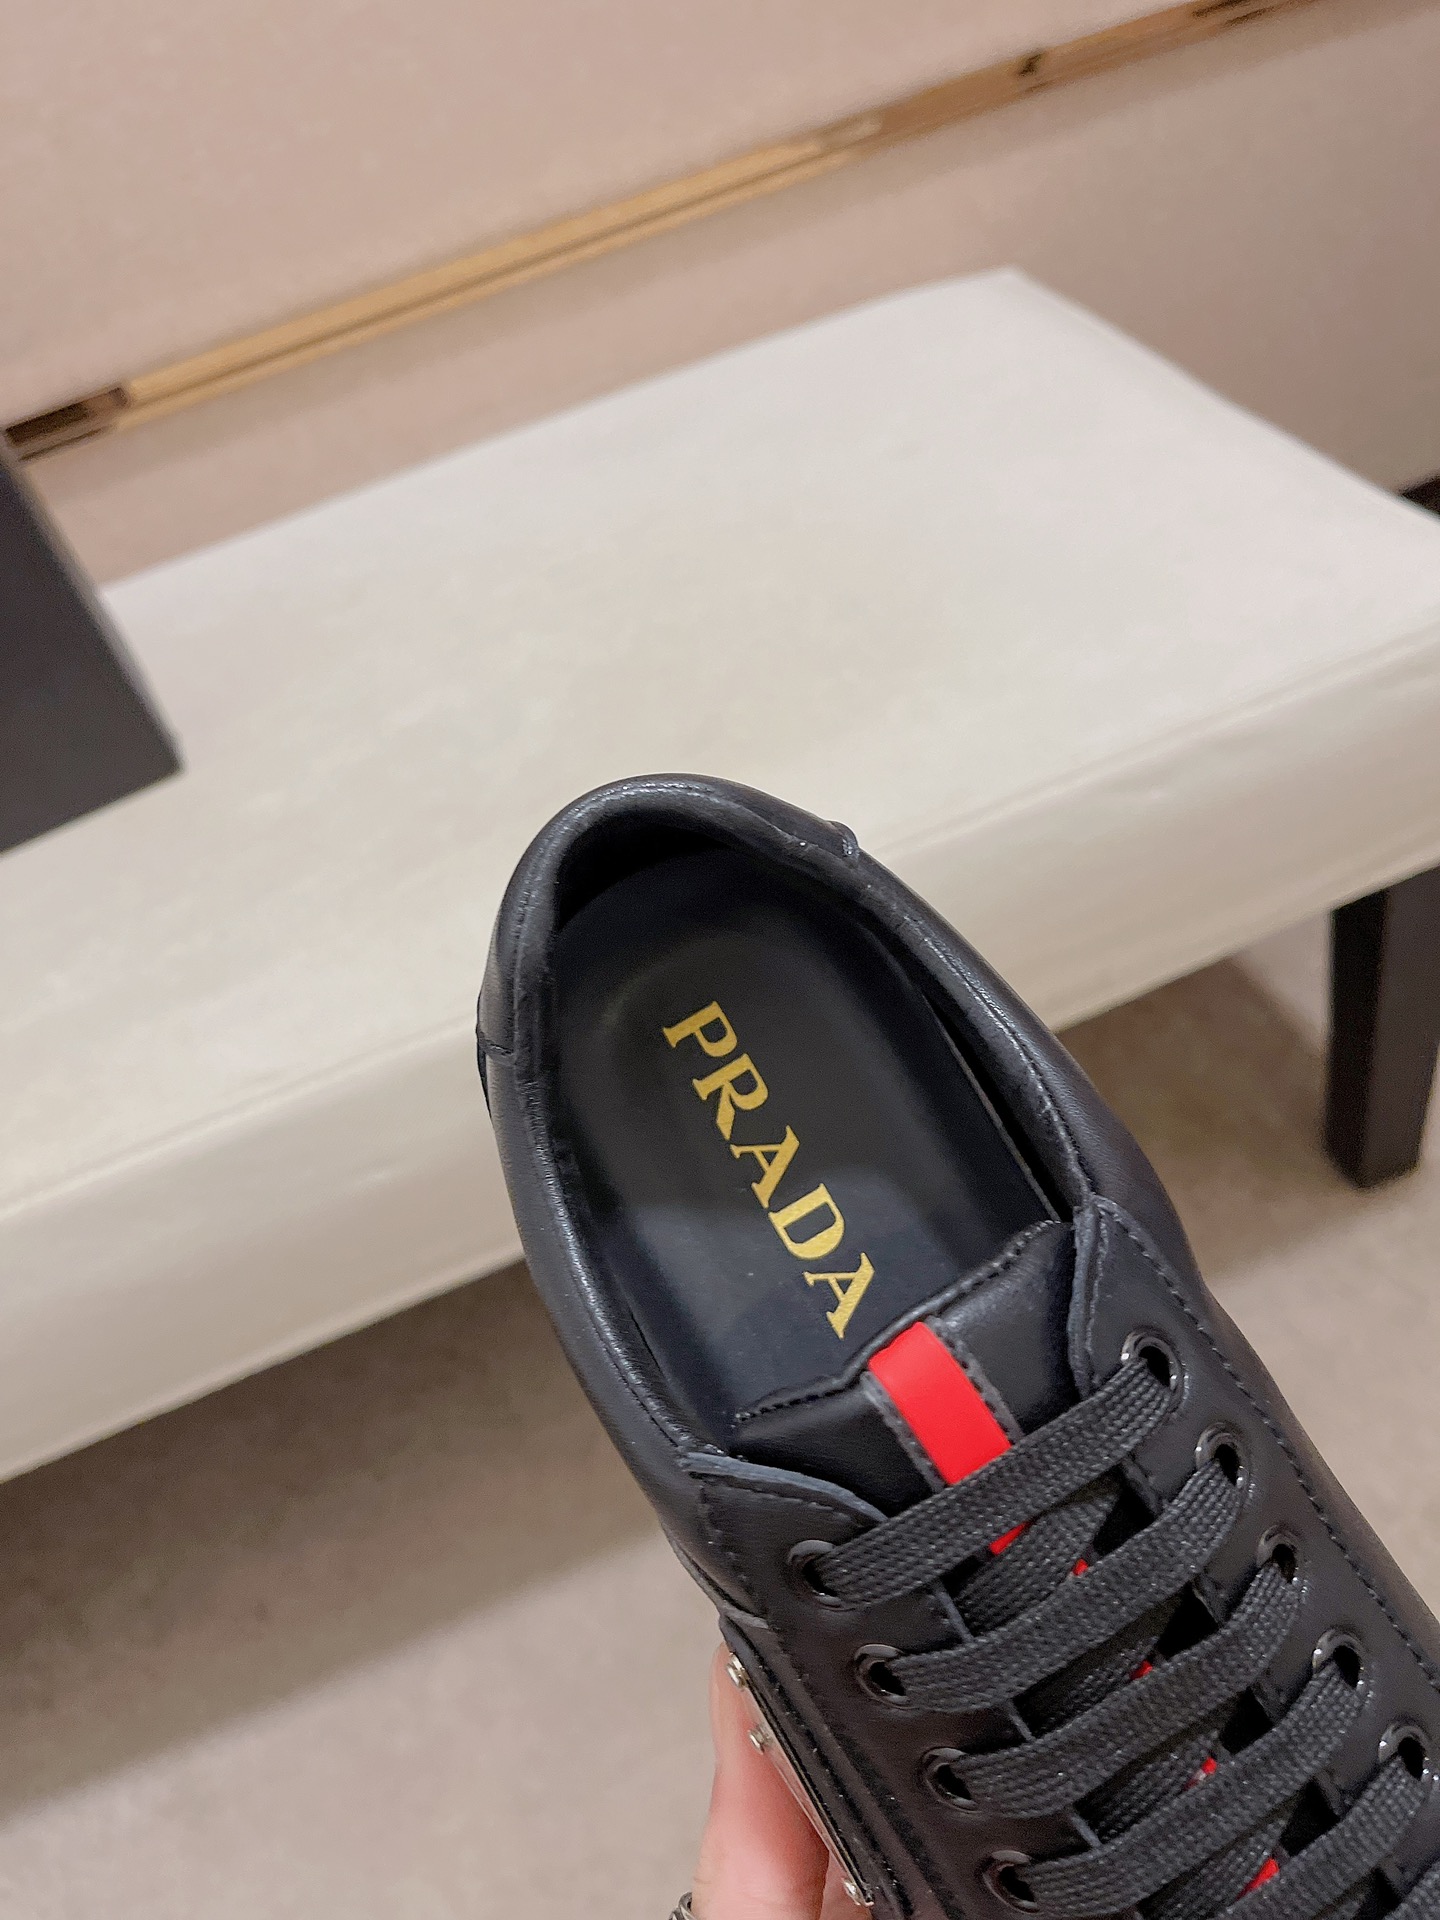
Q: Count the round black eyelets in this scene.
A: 9